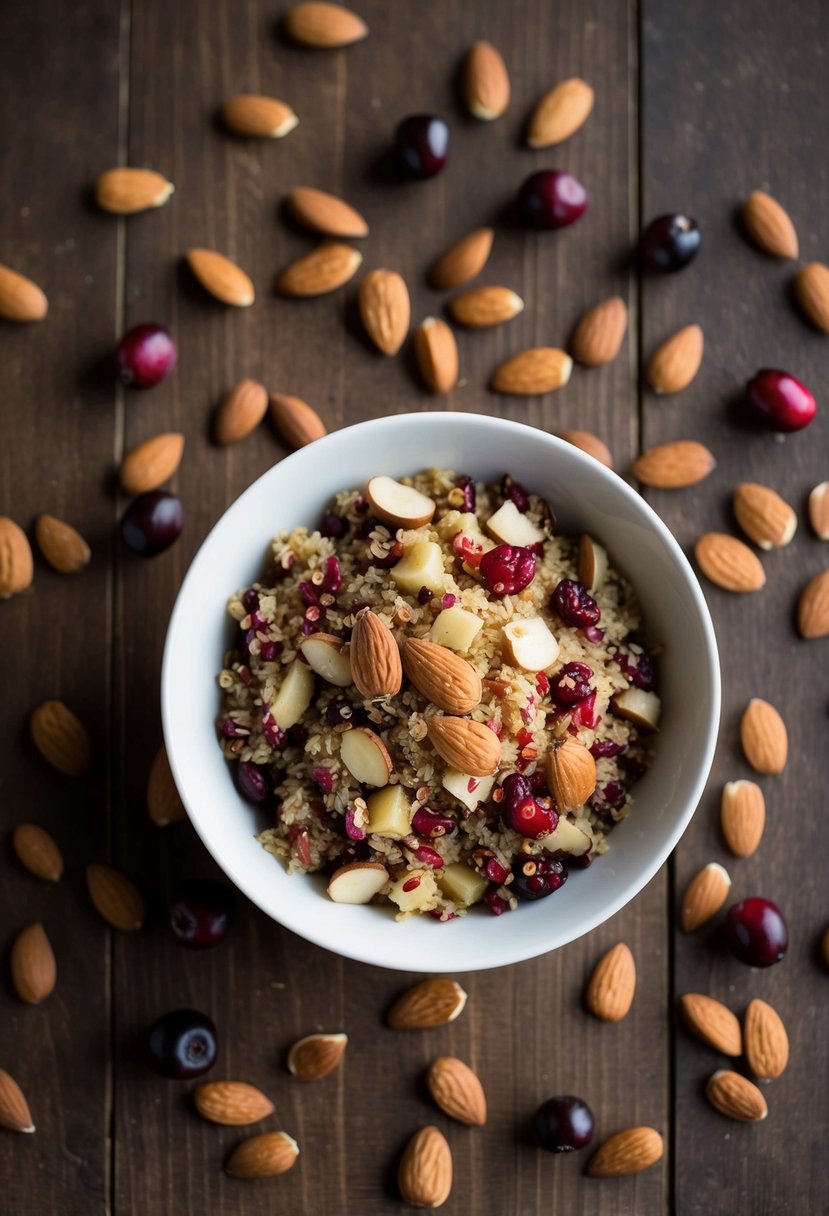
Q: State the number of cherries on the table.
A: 10